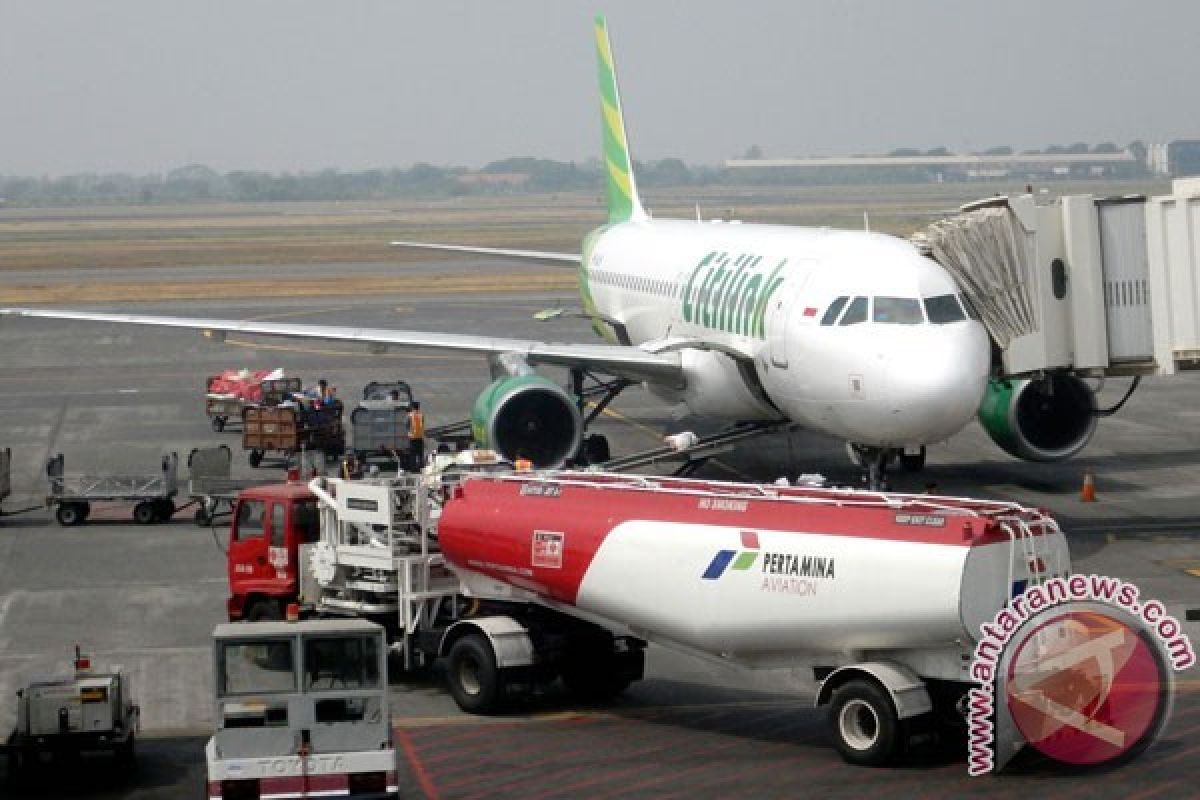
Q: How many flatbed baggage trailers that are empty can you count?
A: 2